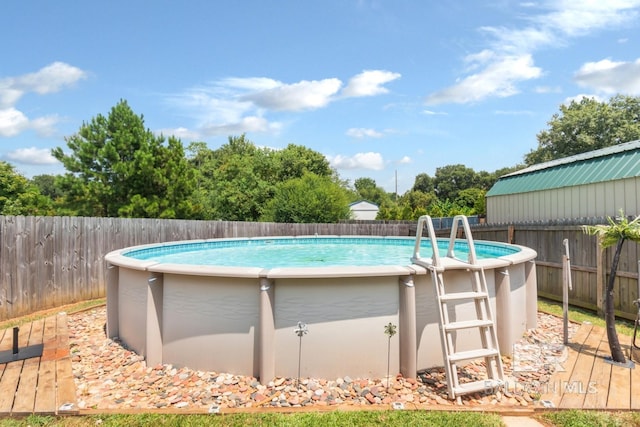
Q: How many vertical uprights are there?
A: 6